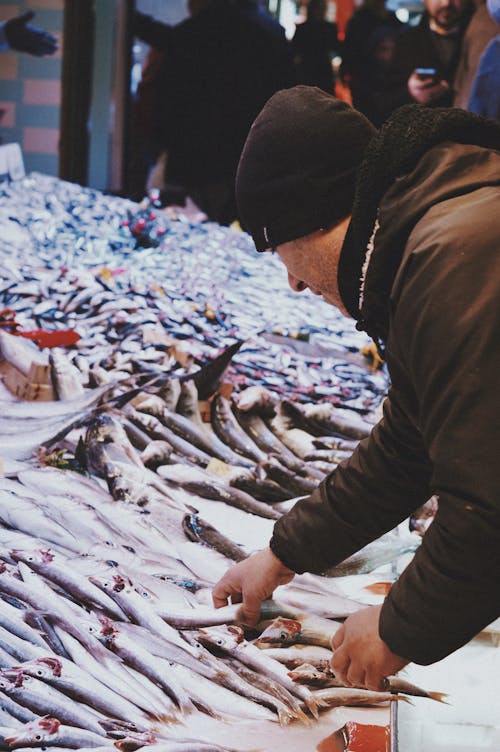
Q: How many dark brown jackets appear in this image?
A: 1